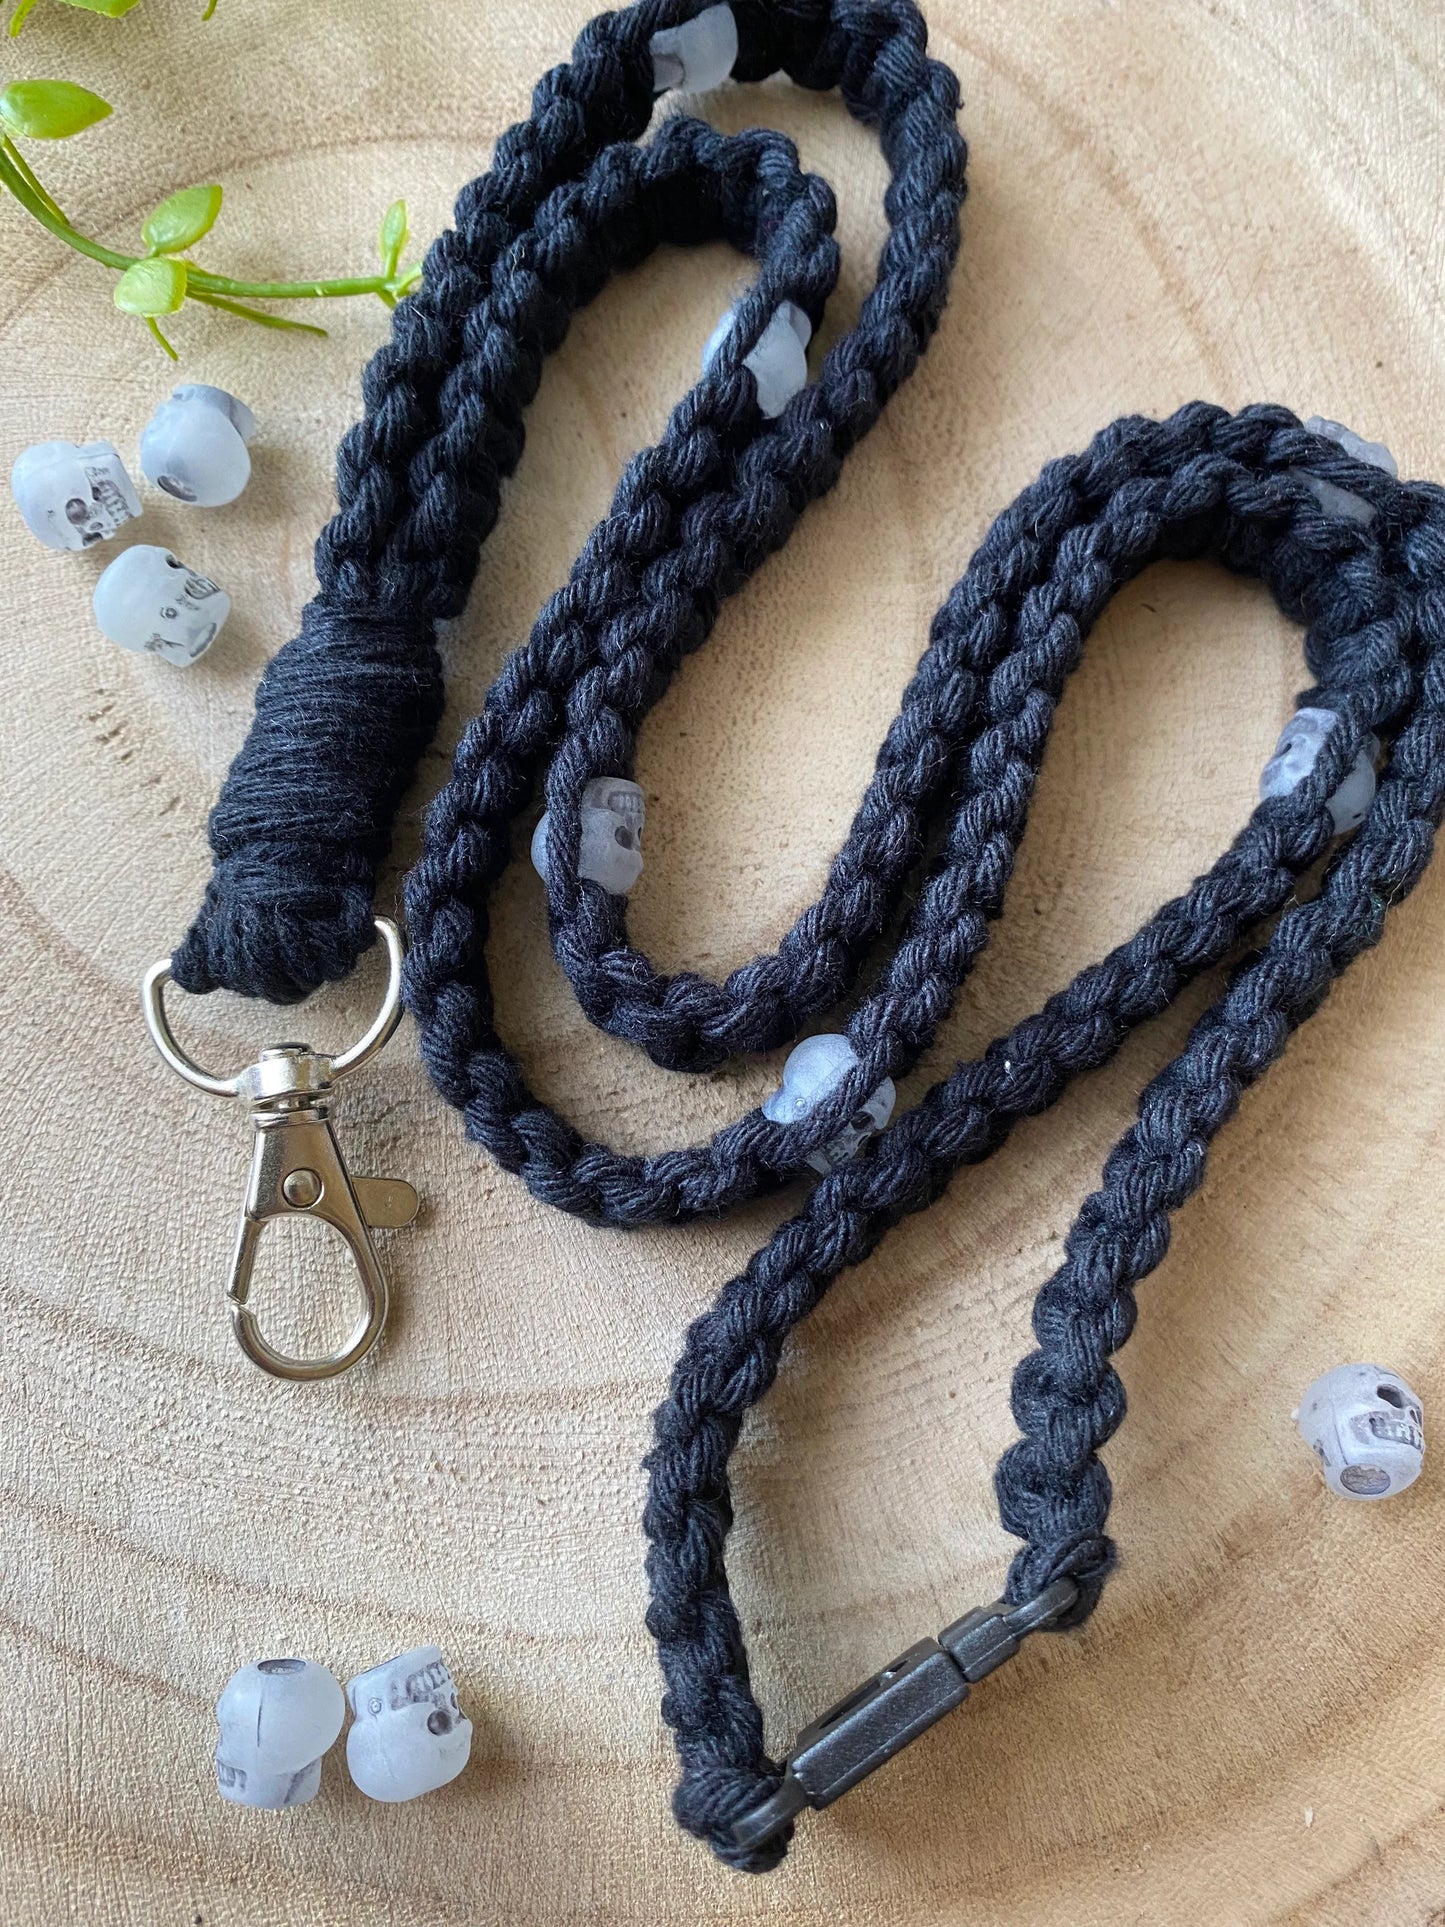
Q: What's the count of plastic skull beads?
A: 12